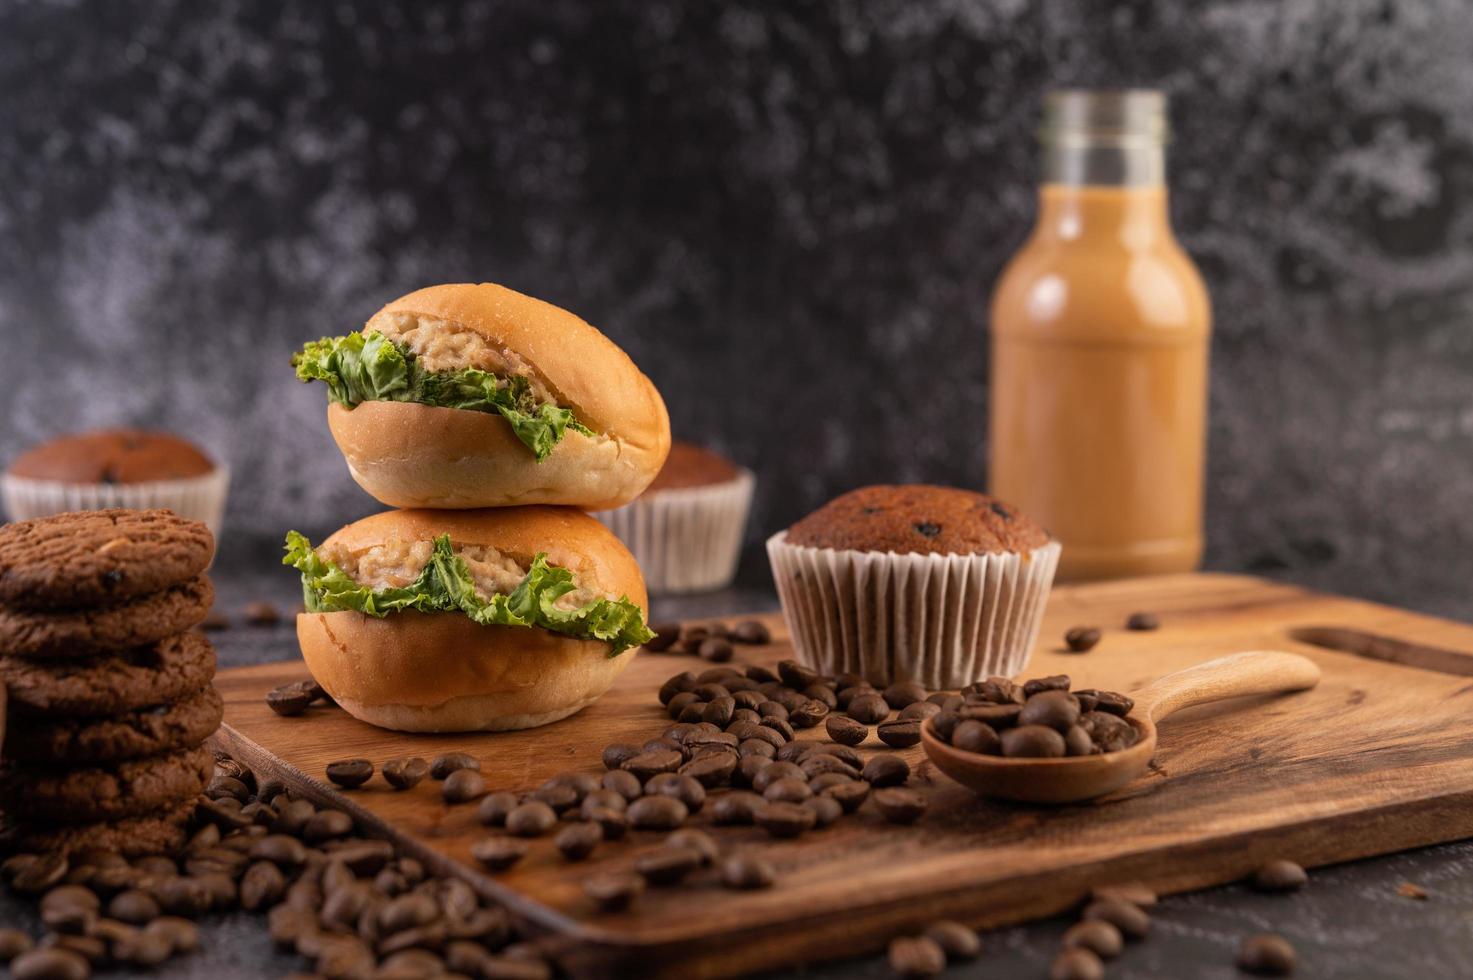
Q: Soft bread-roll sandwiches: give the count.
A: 2